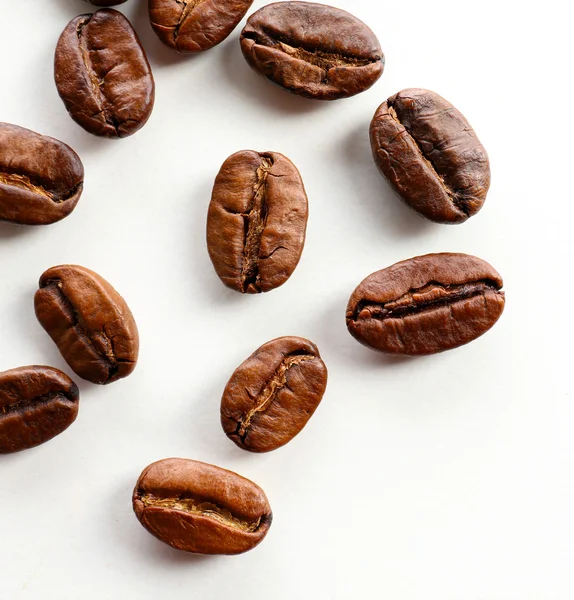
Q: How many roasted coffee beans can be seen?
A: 12